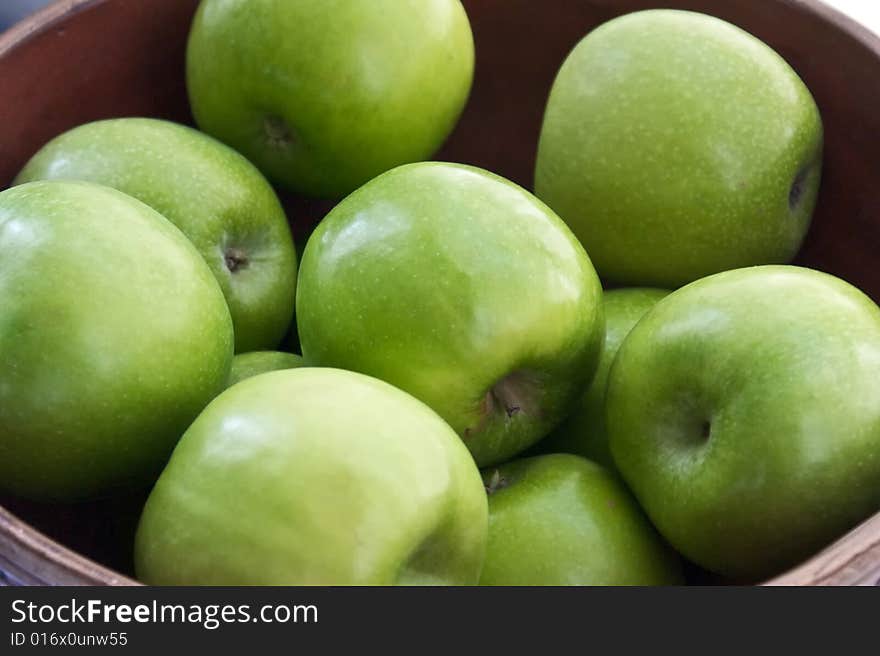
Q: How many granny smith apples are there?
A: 10